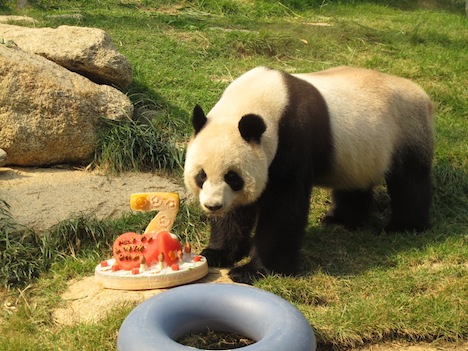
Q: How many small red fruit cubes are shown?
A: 5